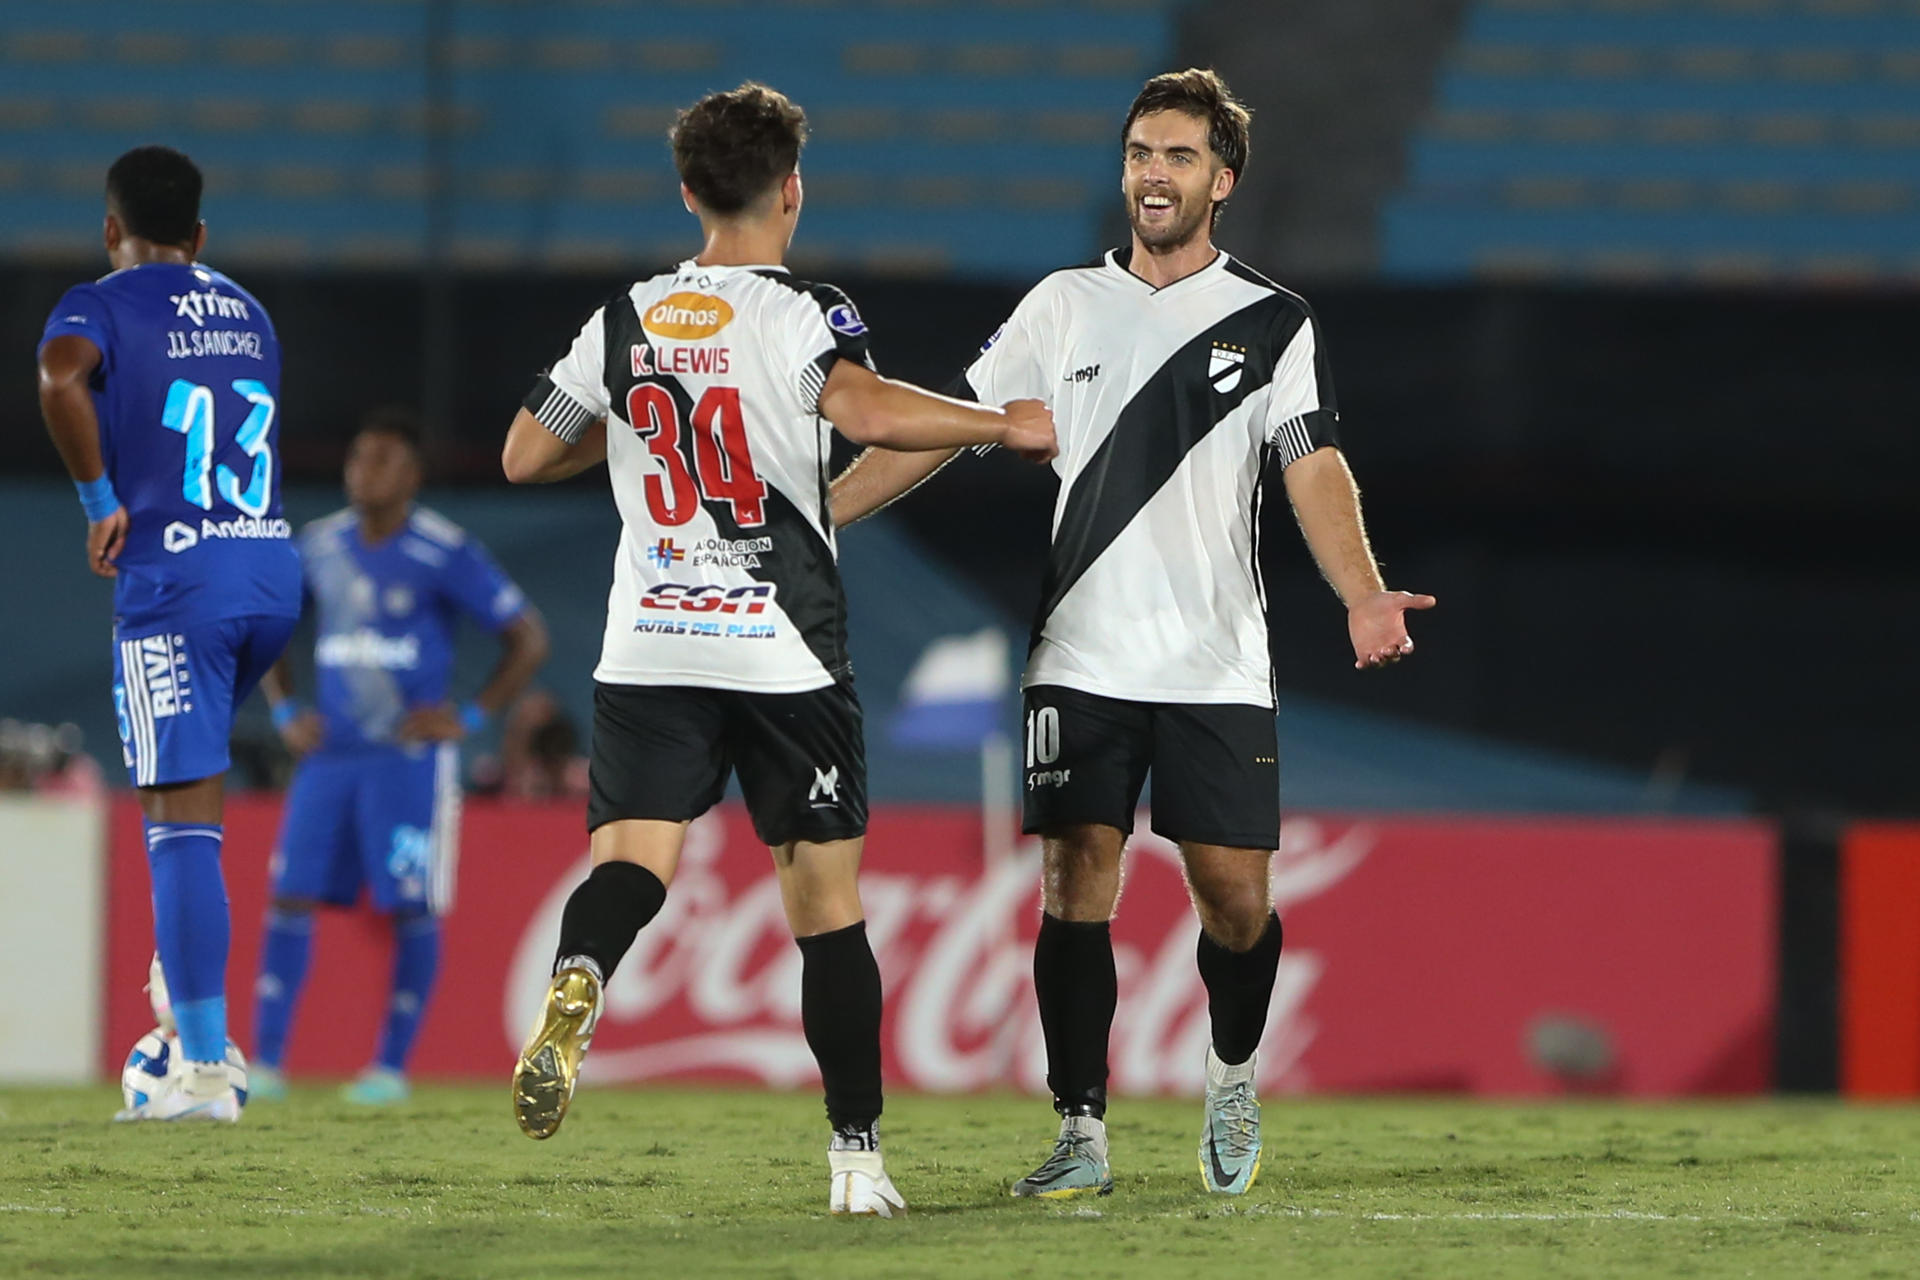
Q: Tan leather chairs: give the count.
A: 0